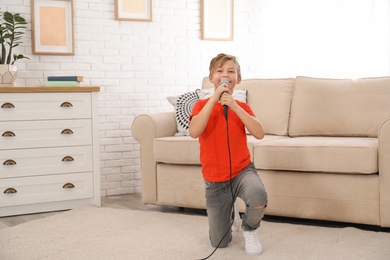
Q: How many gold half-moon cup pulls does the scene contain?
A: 8